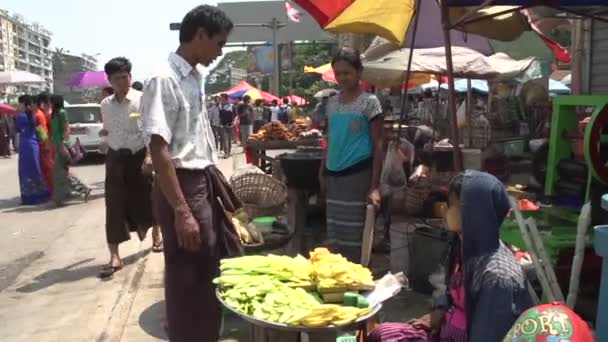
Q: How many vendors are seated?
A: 1